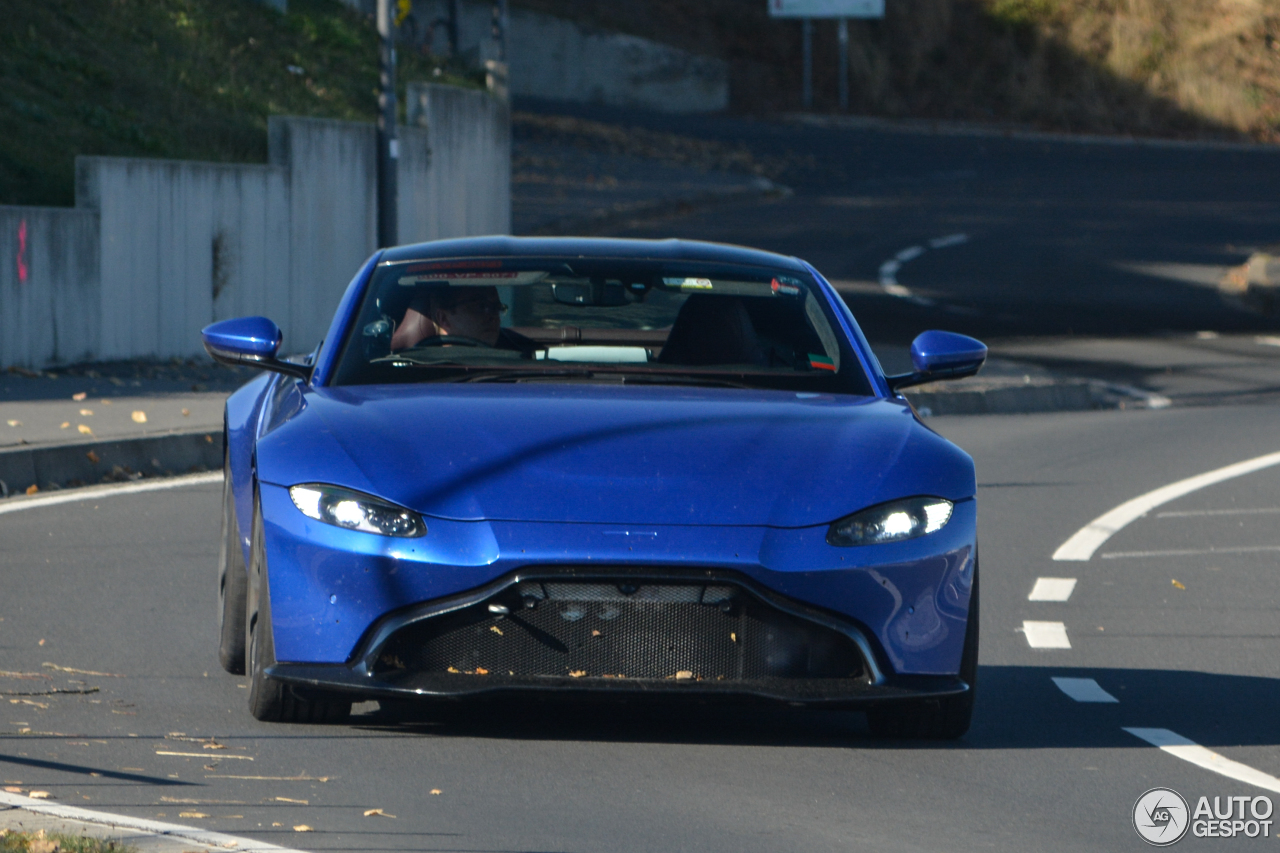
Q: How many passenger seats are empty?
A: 1